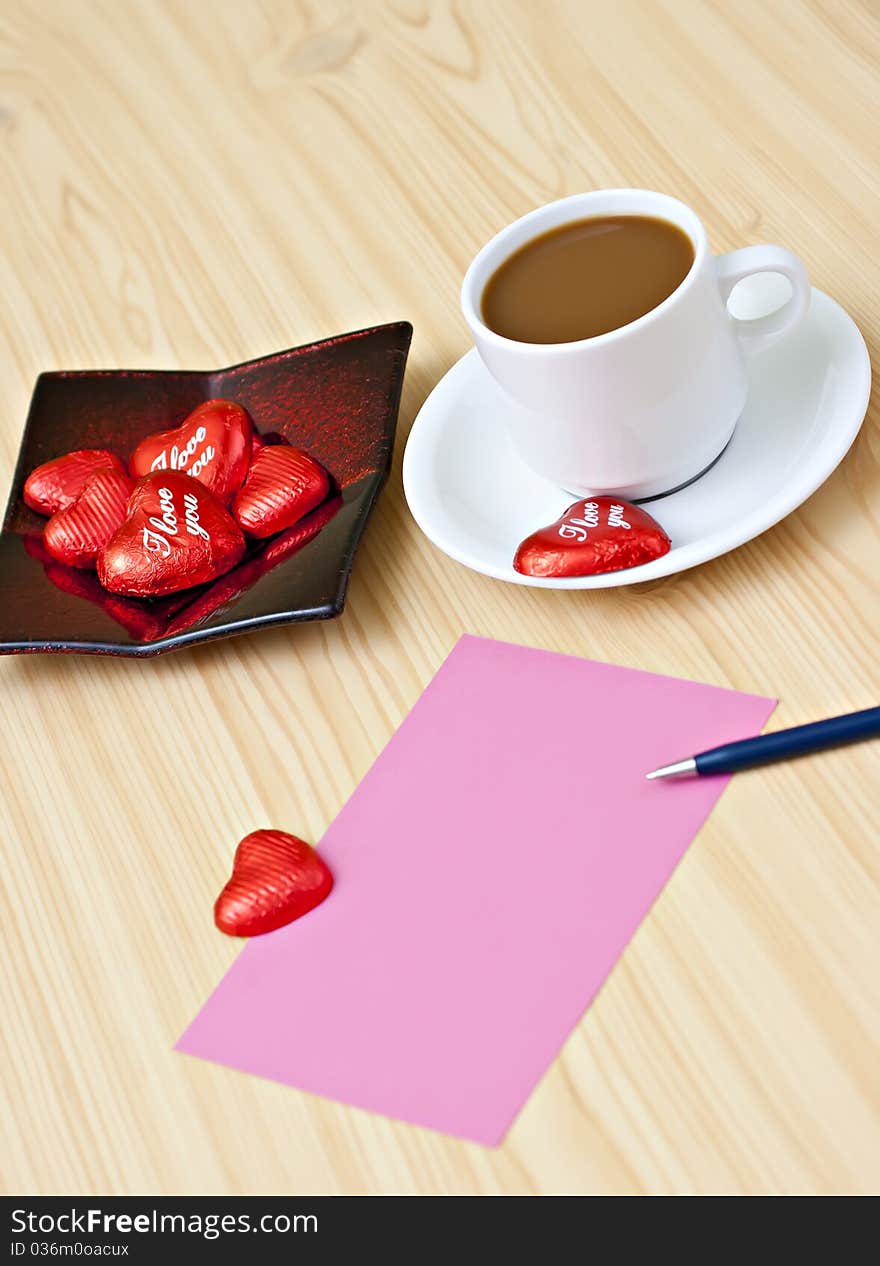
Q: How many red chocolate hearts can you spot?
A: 7